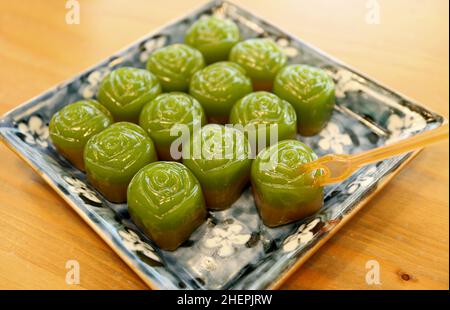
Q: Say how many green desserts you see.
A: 13